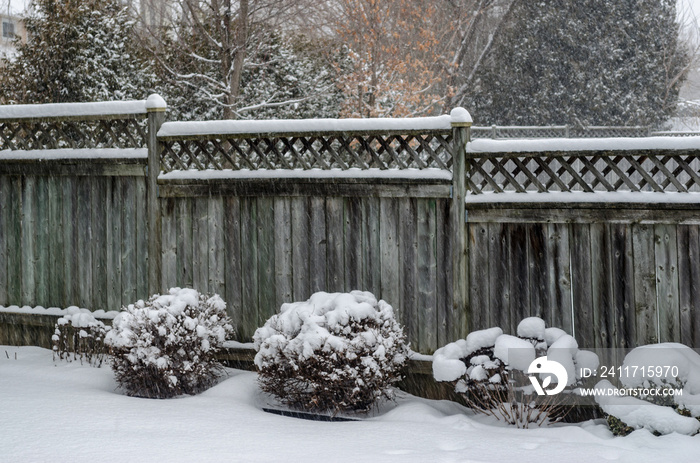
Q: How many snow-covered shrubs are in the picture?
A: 5